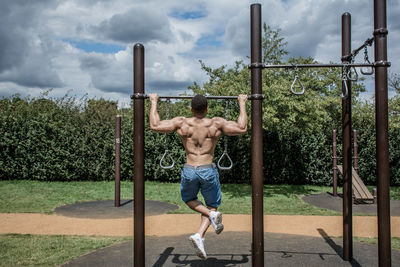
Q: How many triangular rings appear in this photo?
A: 6